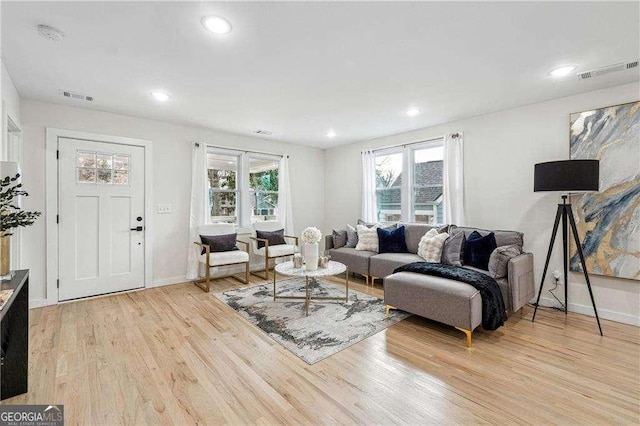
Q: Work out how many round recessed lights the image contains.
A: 5